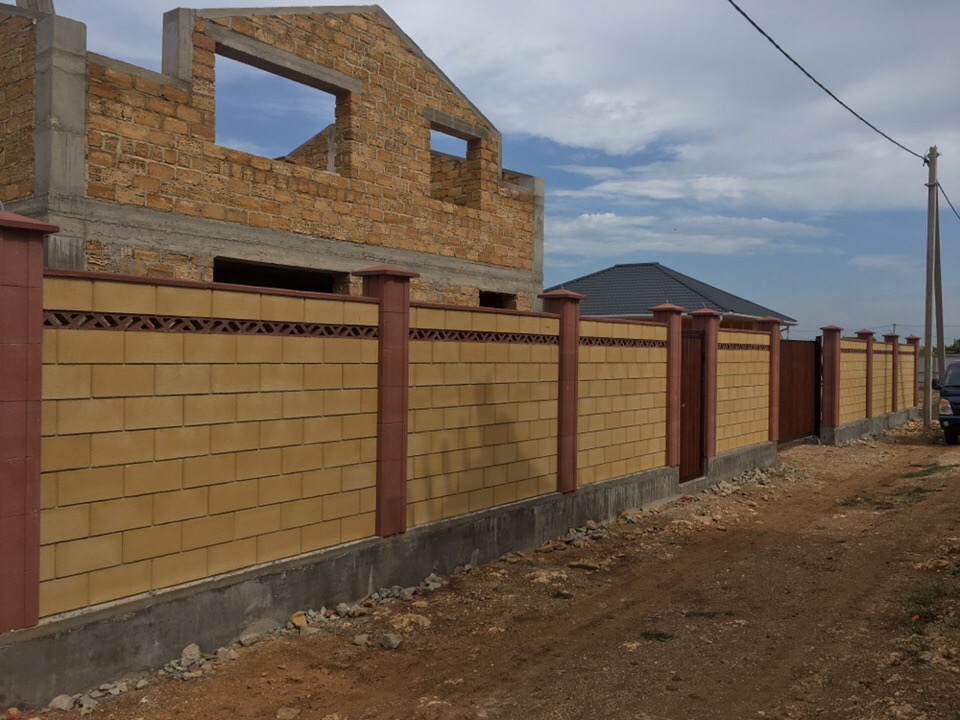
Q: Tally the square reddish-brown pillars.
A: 10